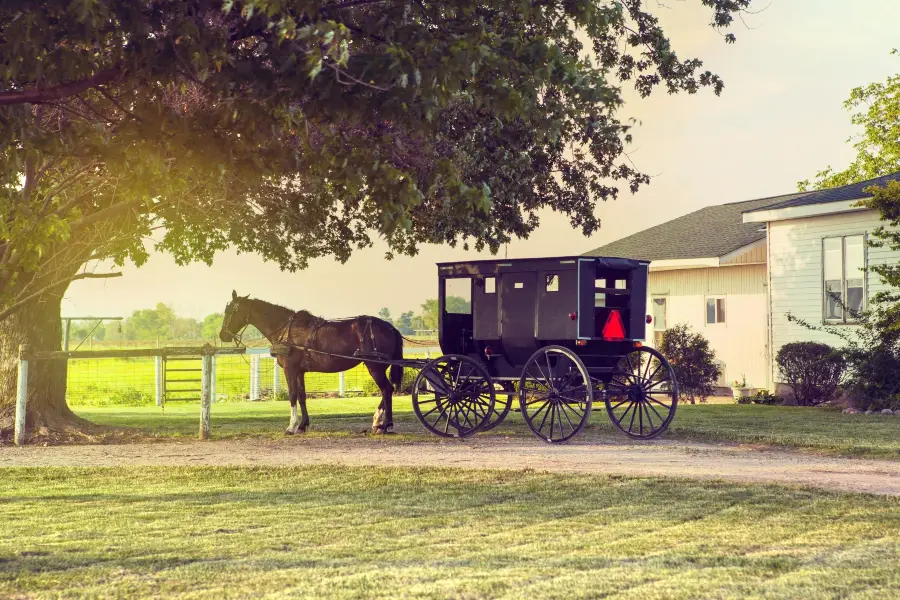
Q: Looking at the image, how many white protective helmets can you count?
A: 0